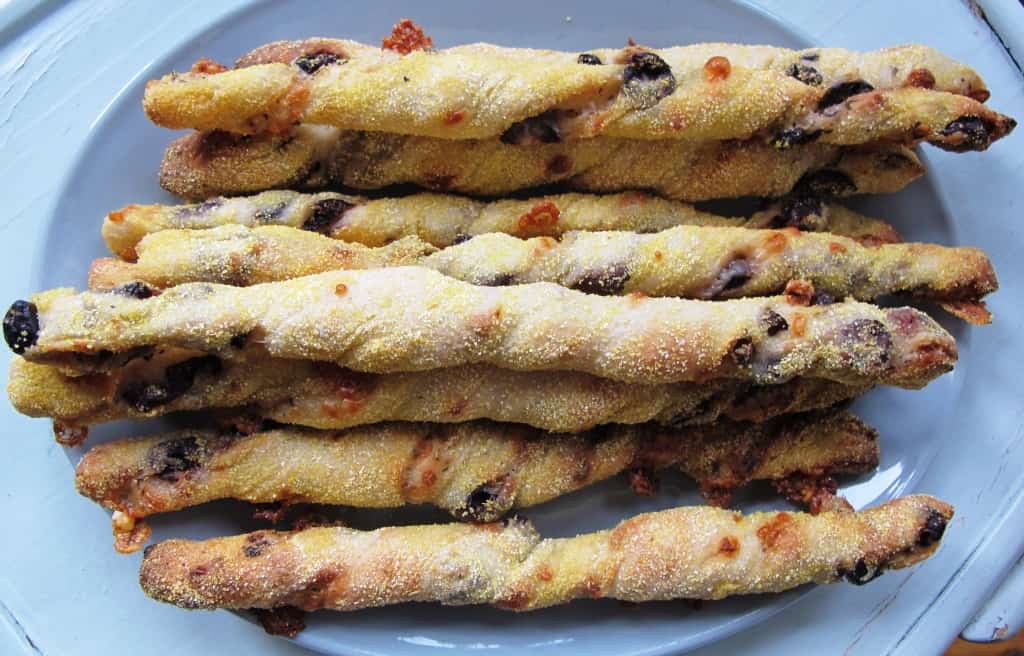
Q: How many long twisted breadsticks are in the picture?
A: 9